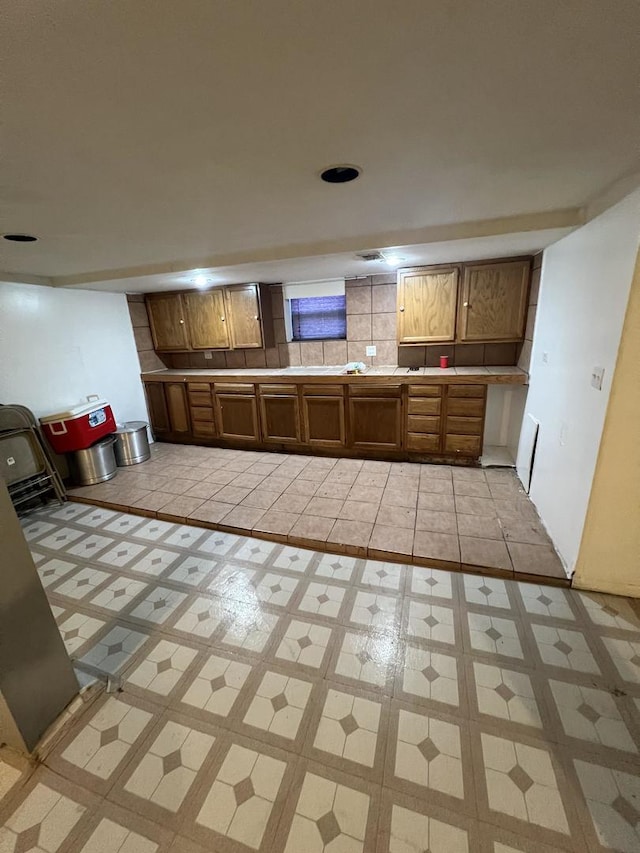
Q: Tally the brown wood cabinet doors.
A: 11